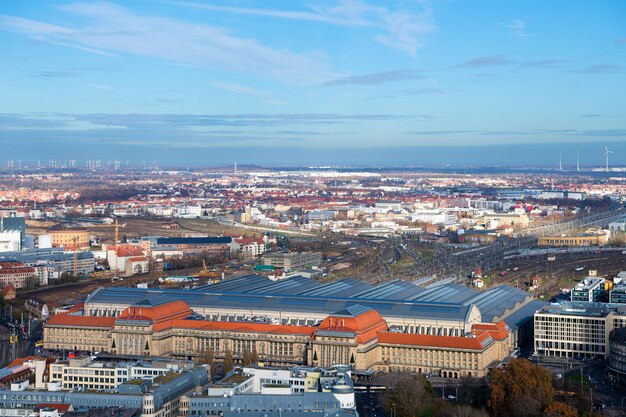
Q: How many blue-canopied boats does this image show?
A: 0